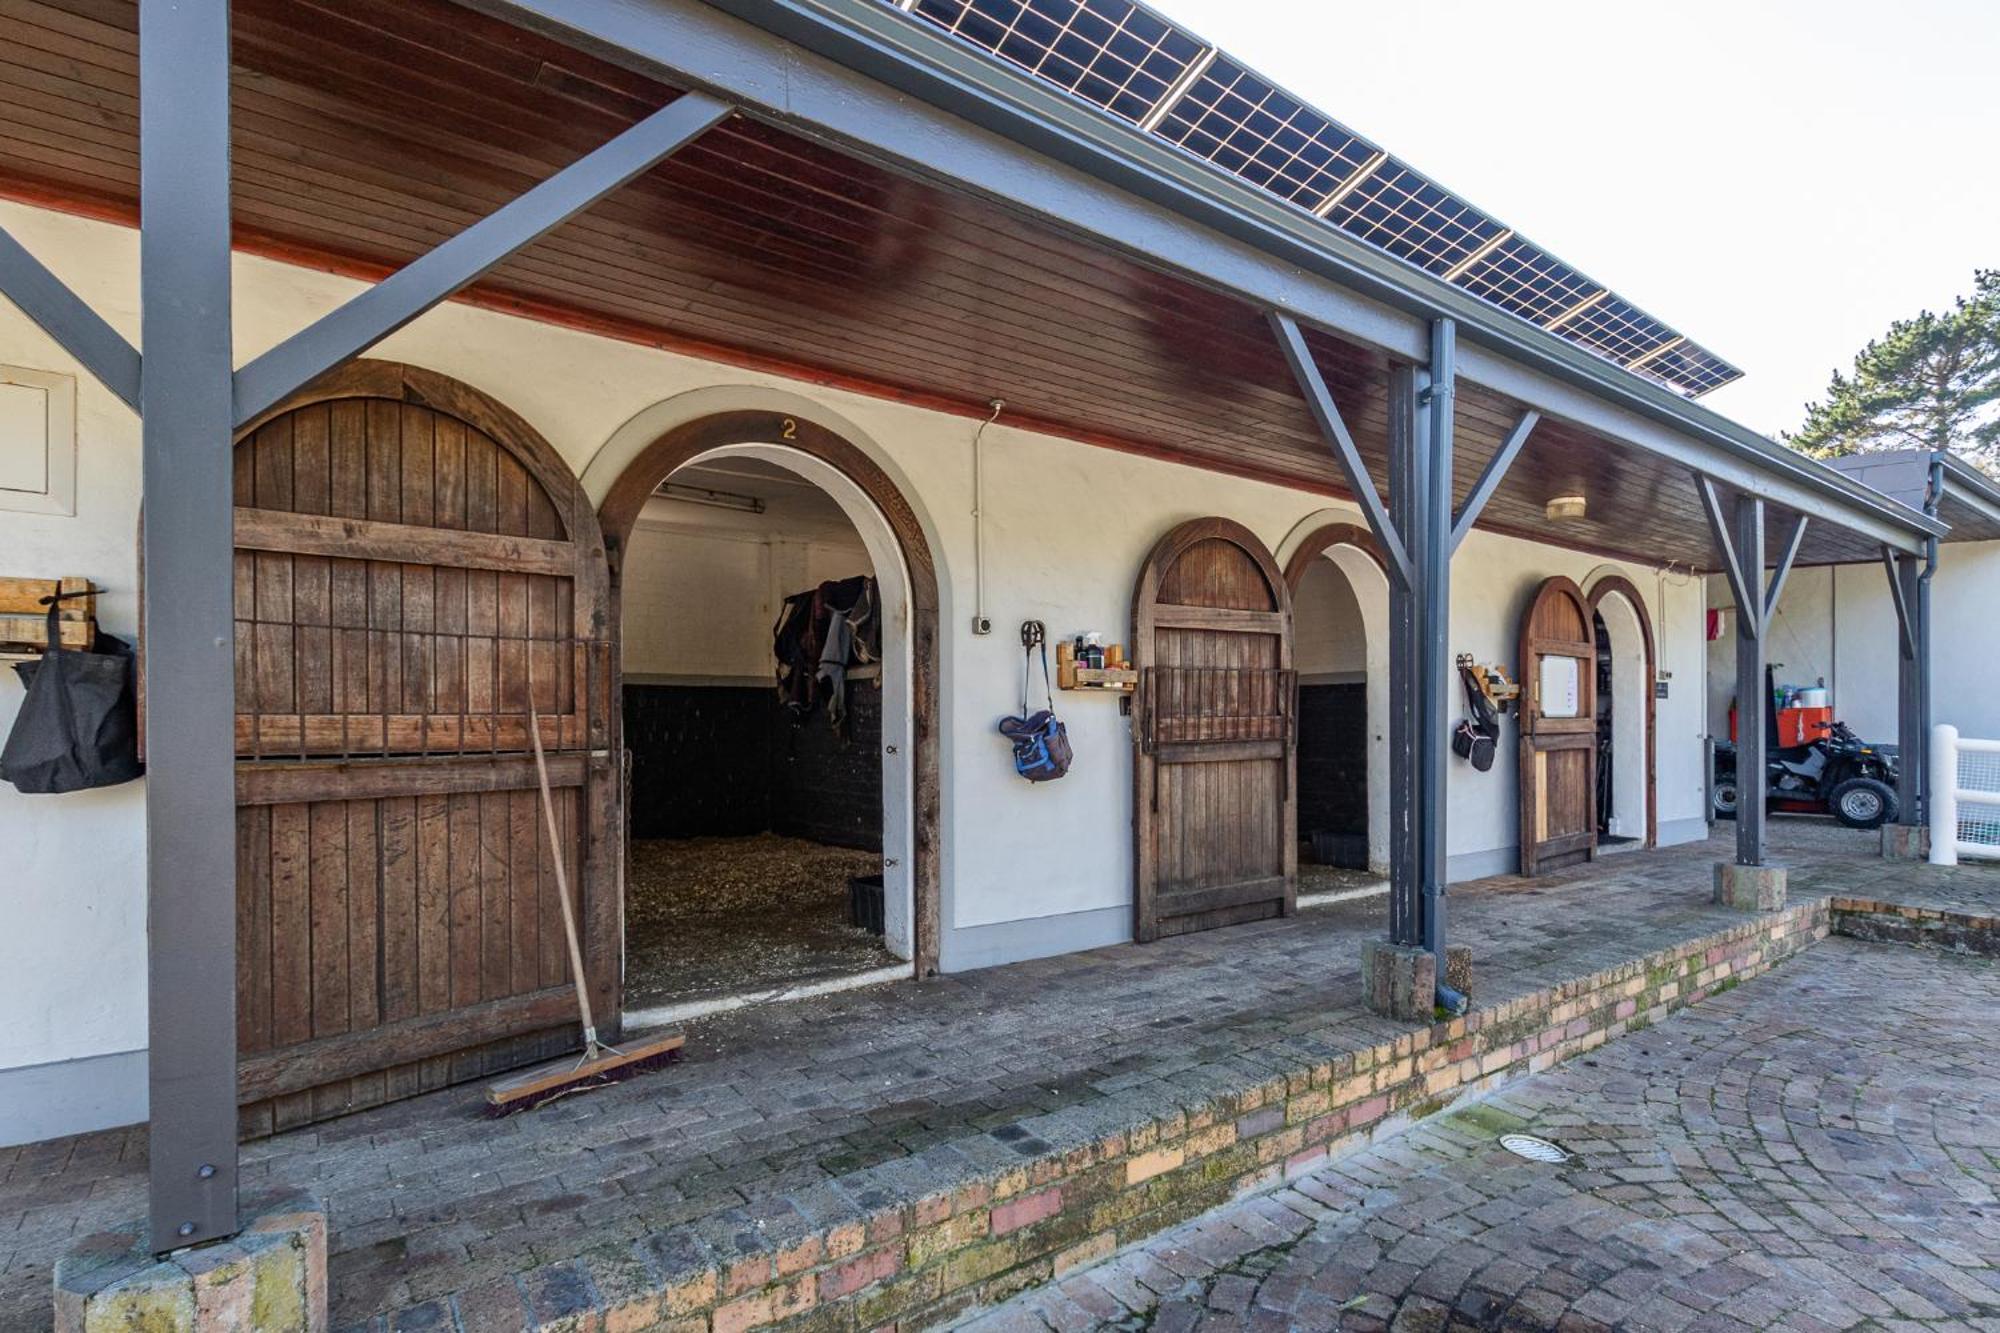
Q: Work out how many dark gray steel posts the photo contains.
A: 4